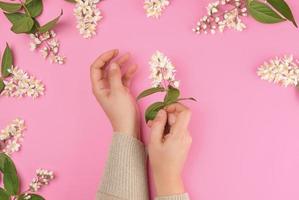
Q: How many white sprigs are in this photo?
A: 9